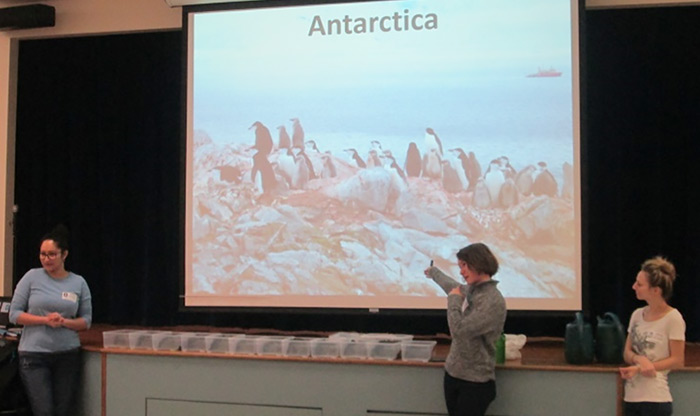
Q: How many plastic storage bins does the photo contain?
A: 12